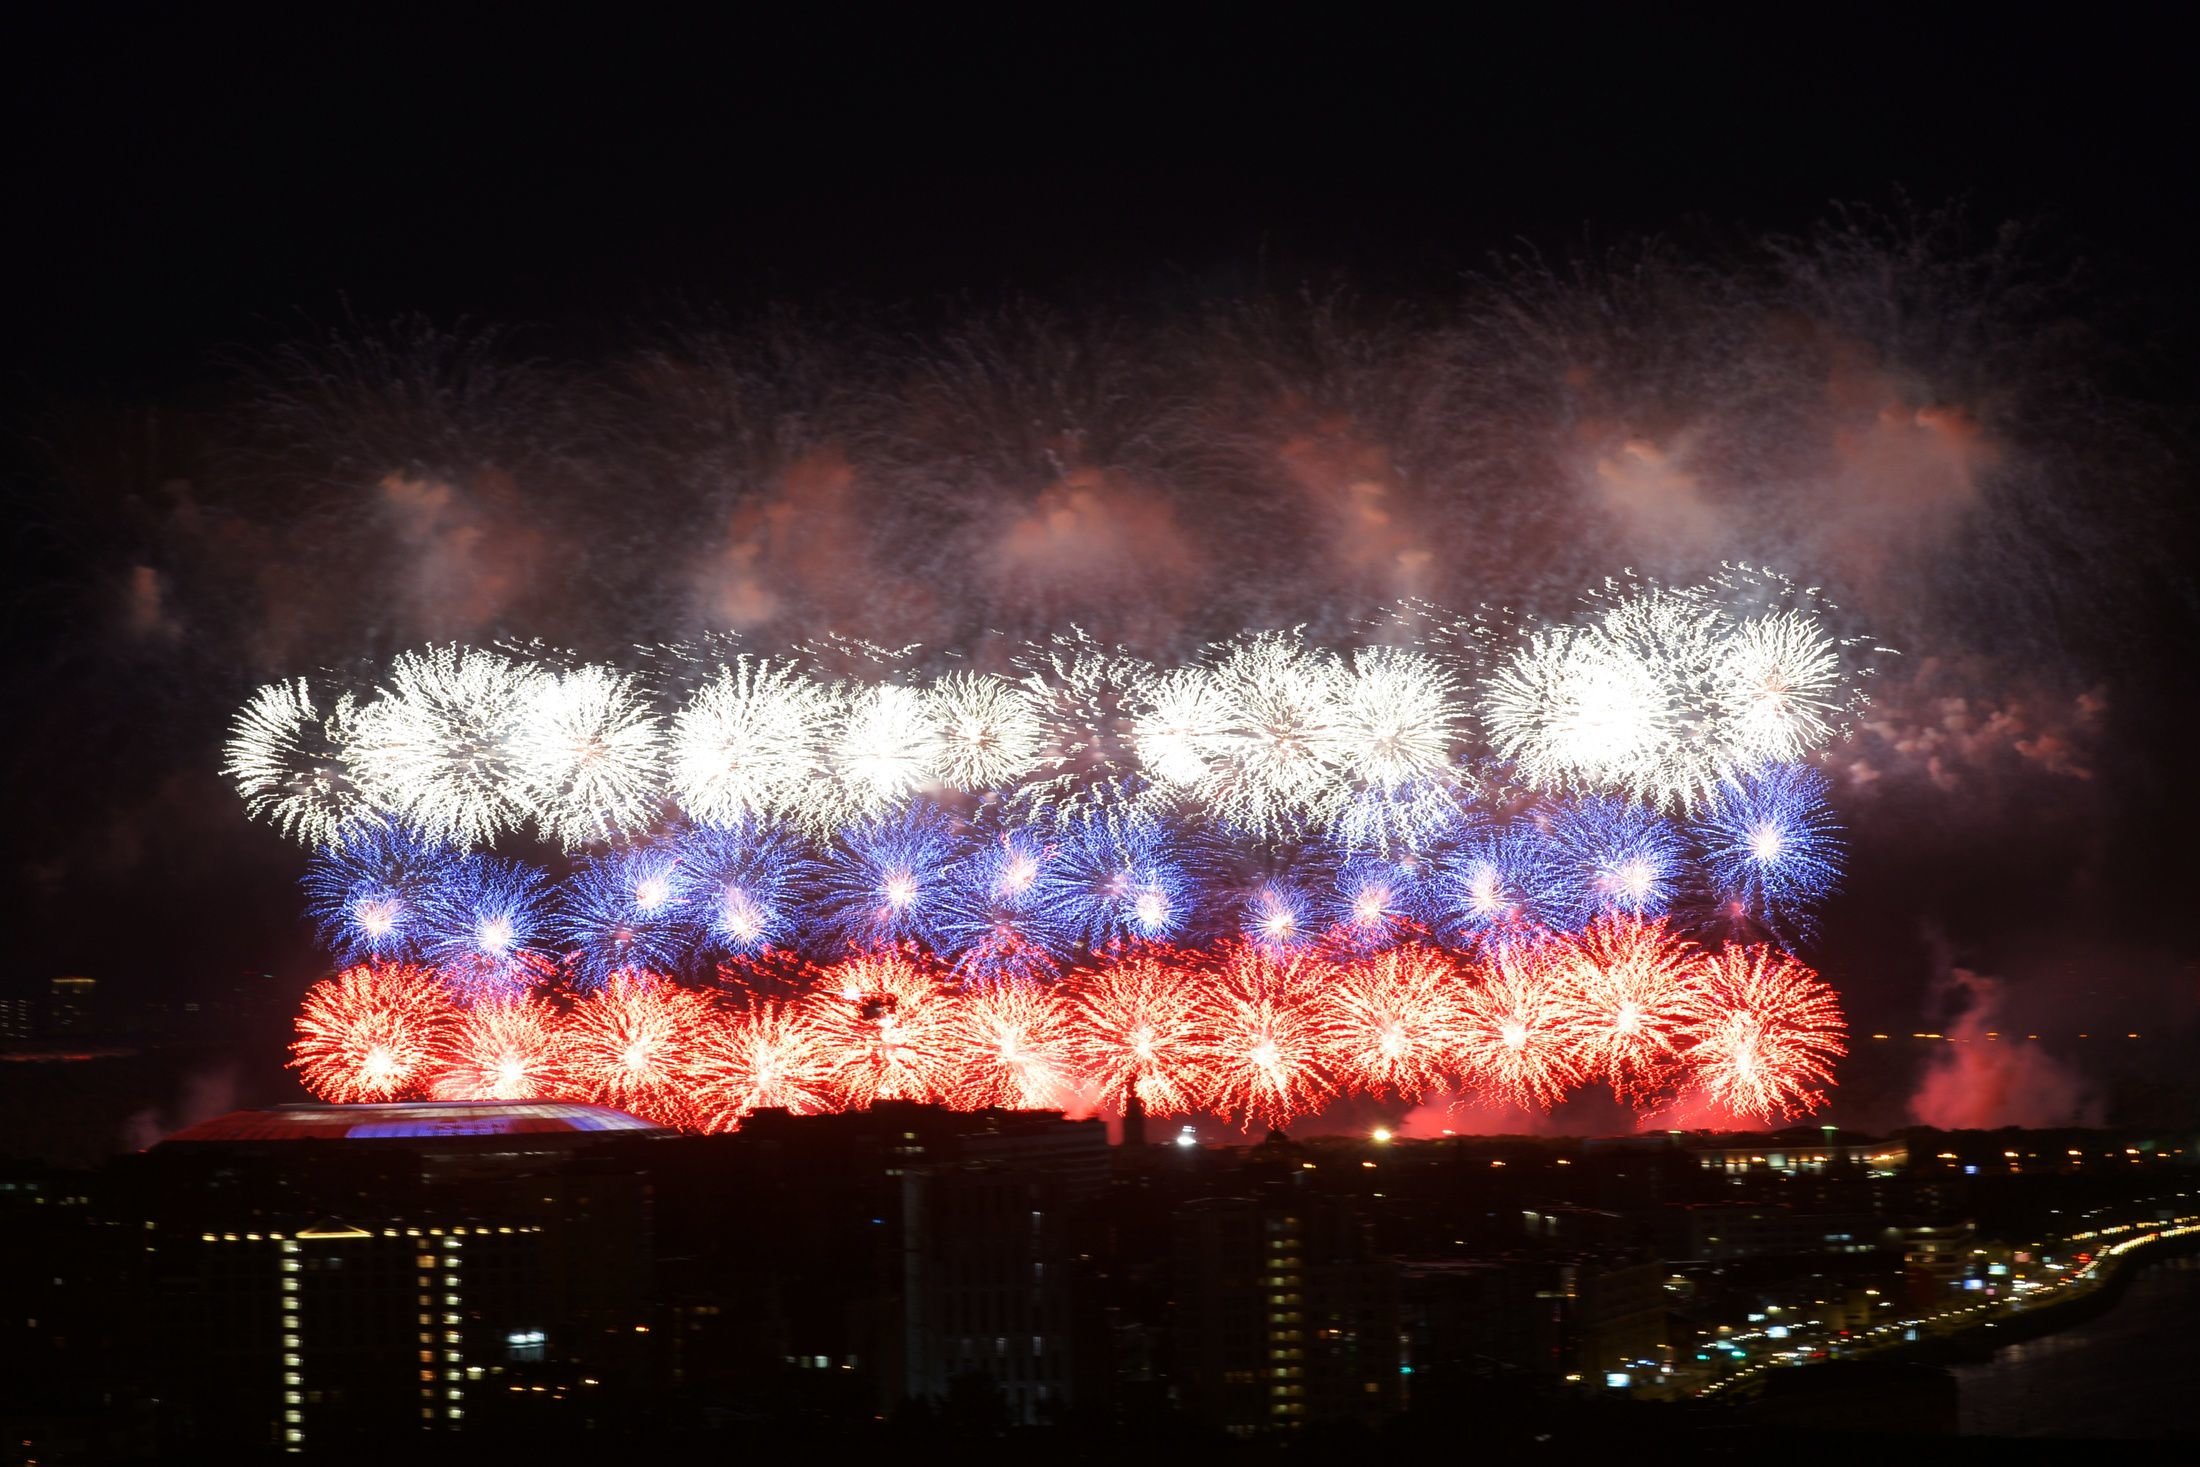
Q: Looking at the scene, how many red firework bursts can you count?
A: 12